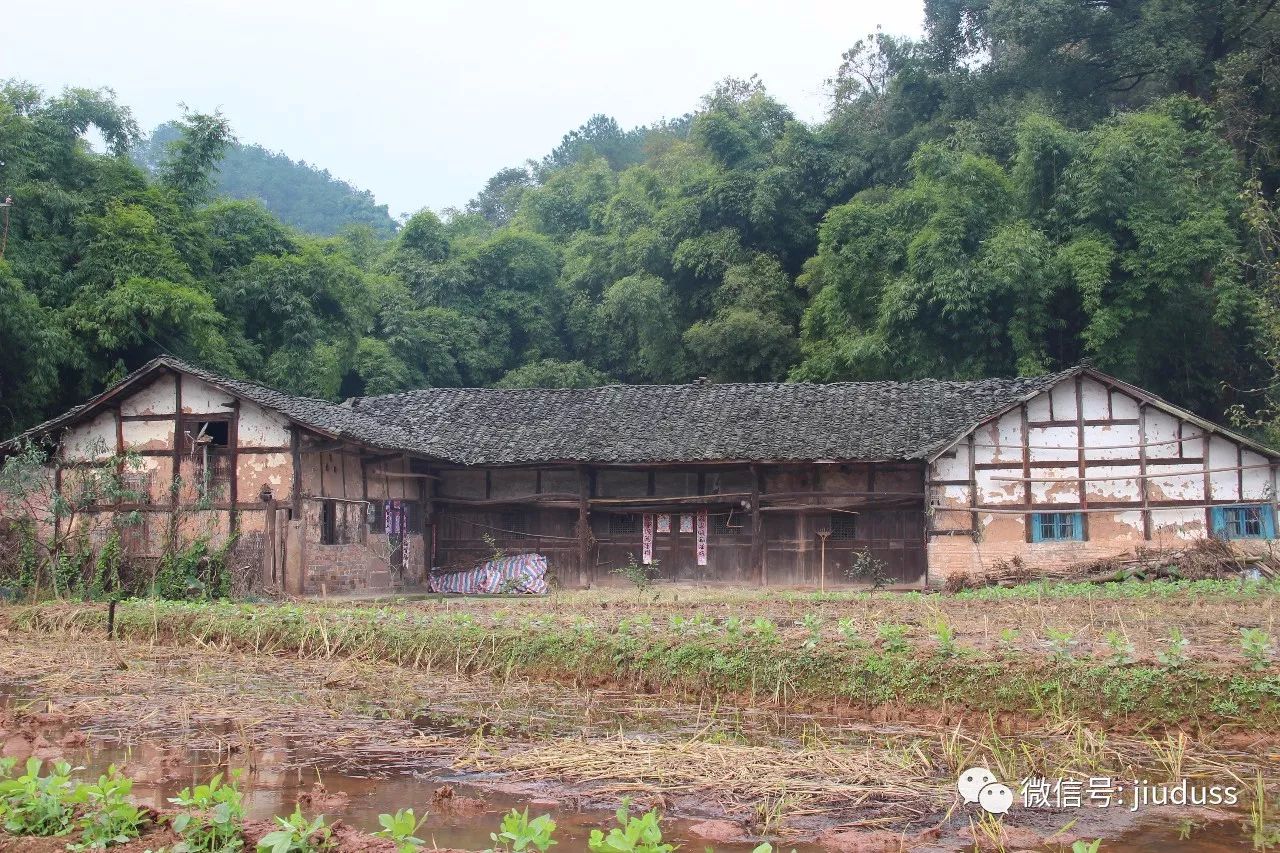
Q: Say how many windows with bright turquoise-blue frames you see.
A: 2